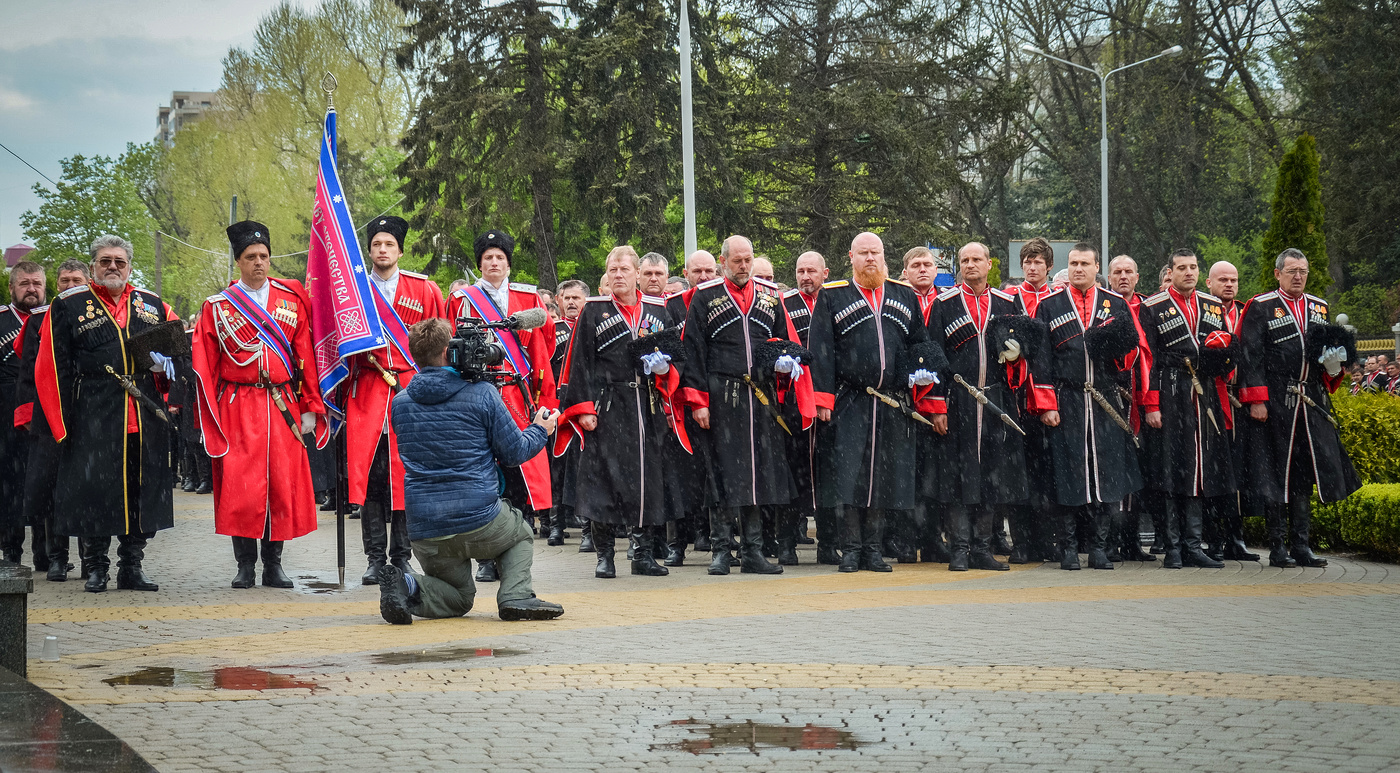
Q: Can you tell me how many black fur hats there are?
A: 11